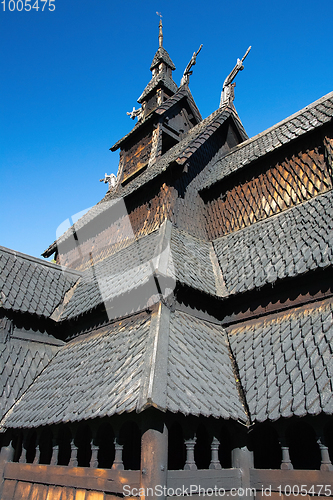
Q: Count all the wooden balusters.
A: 10